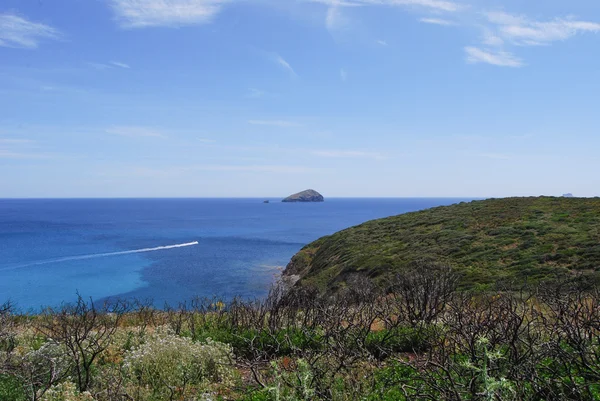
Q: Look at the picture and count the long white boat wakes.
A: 1